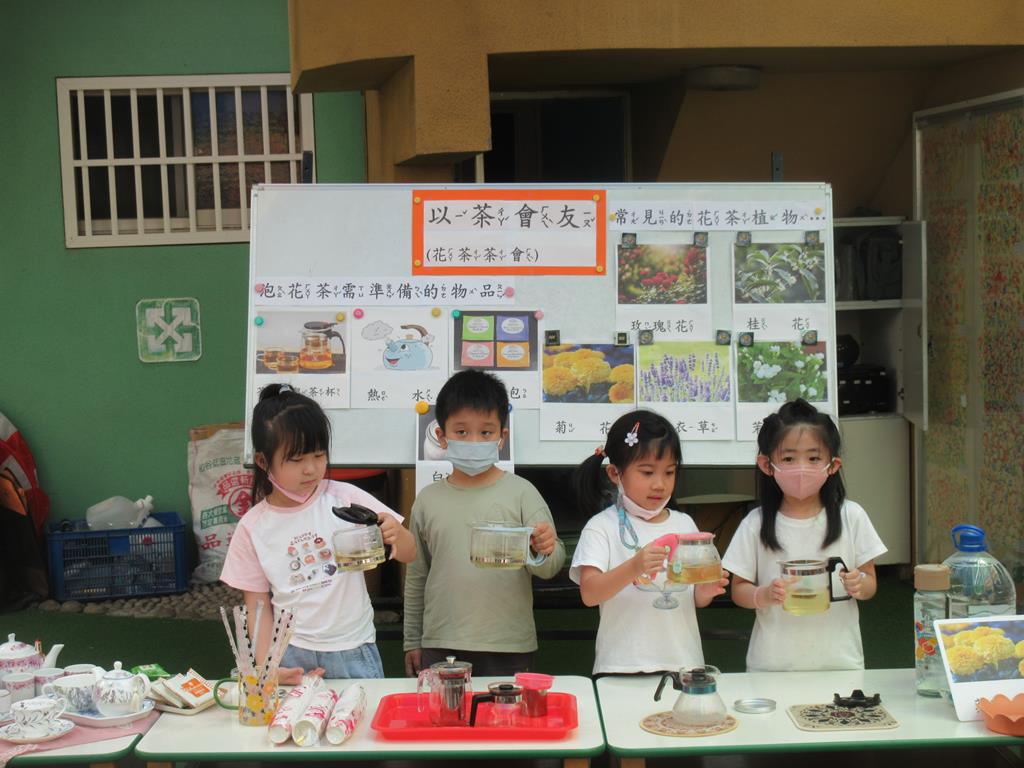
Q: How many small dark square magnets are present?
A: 10